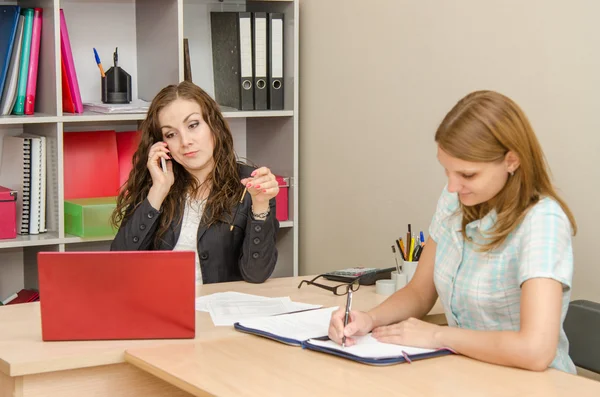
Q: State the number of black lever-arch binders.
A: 3